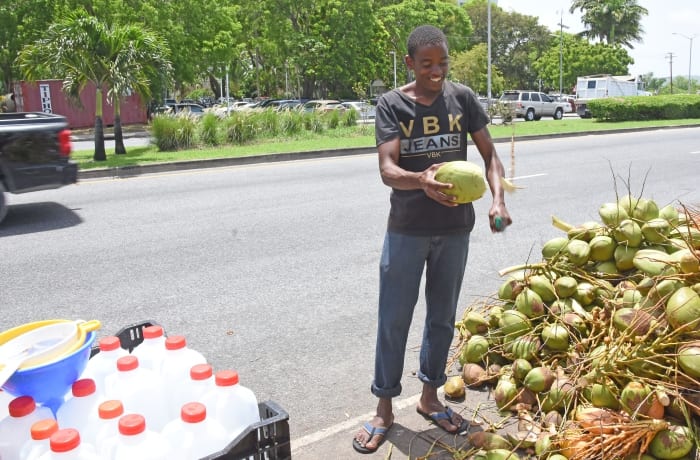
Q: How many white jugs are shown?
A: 13